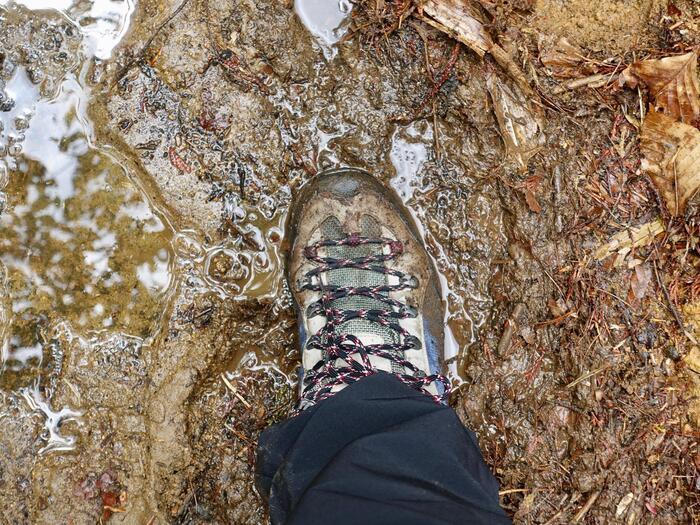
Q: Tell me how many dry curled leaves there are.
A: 2